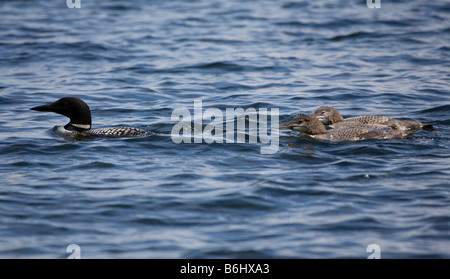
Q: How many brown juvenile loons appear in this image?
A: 2